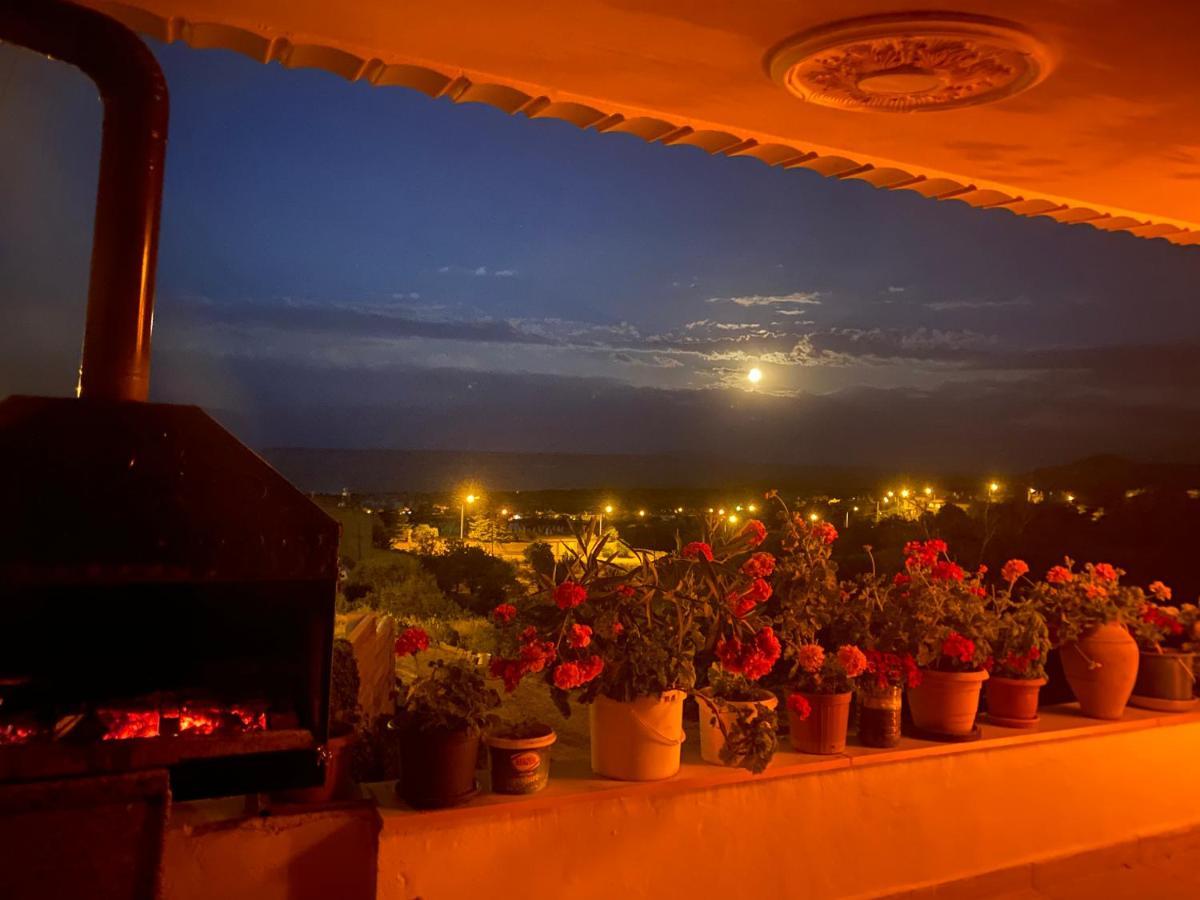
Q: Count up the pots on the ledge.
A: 11